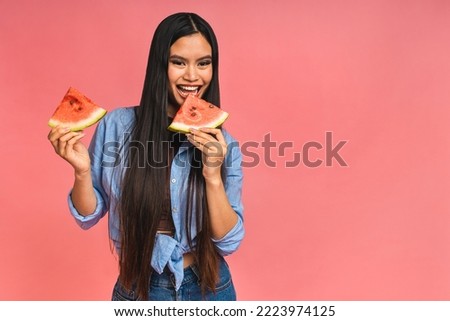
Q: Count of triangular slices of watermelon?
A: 2